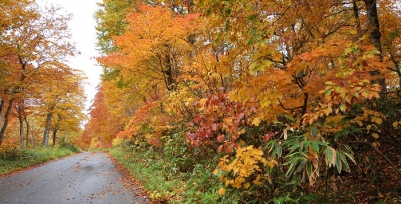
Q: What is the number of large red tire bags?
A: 0